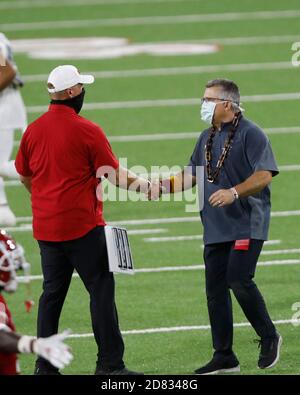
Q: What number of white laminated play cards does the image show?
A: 1